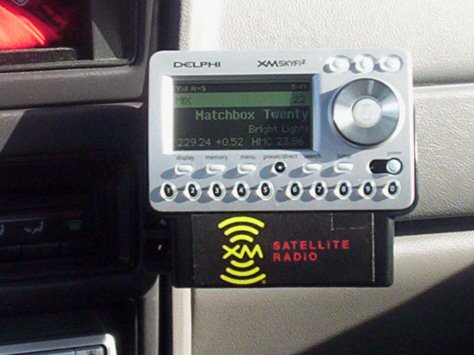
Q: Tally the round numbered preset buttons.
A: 10